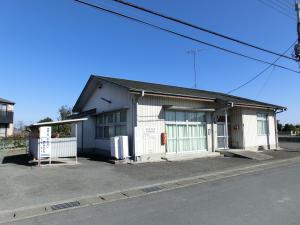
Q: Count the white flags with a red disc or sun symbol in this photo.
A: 0